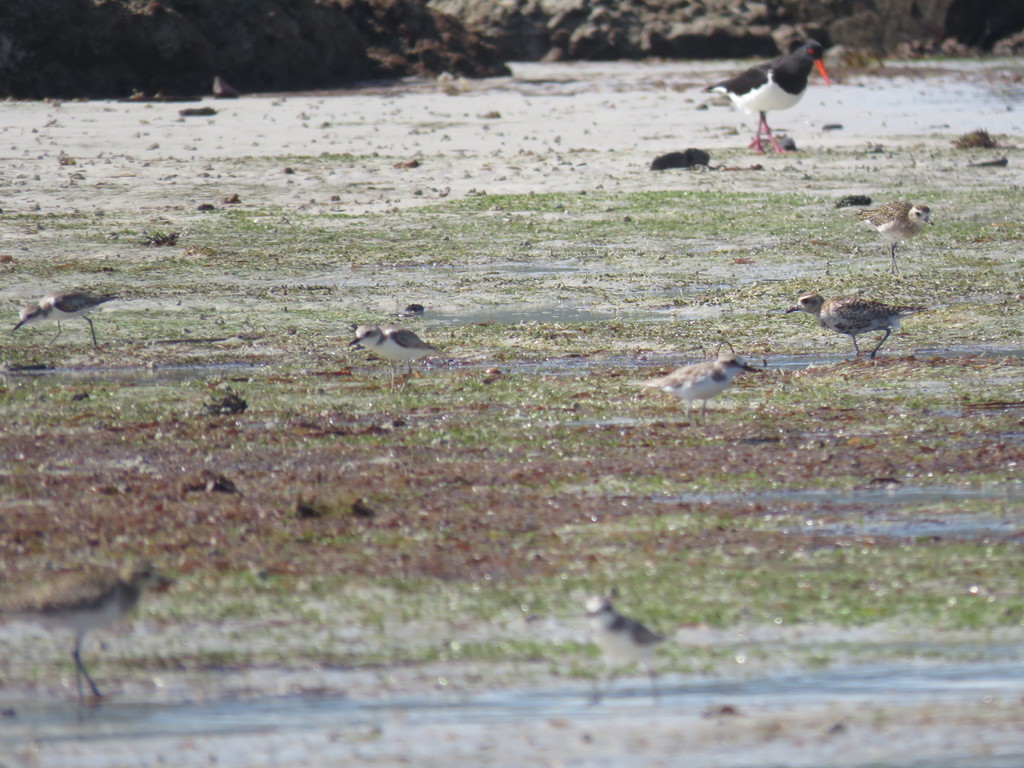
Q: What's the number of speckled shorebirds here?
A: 2